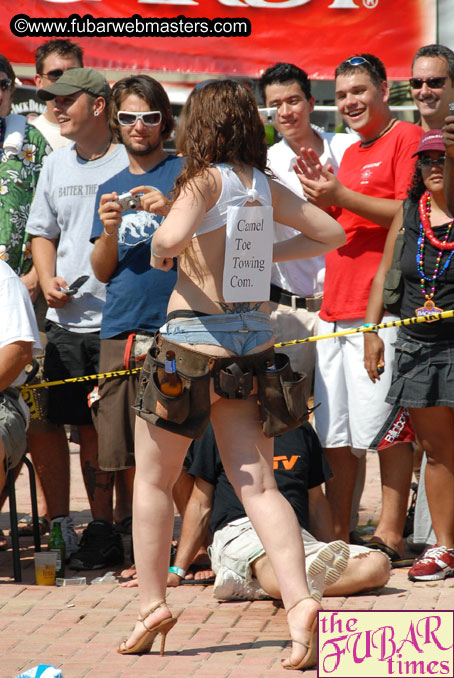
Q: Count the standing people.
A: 9